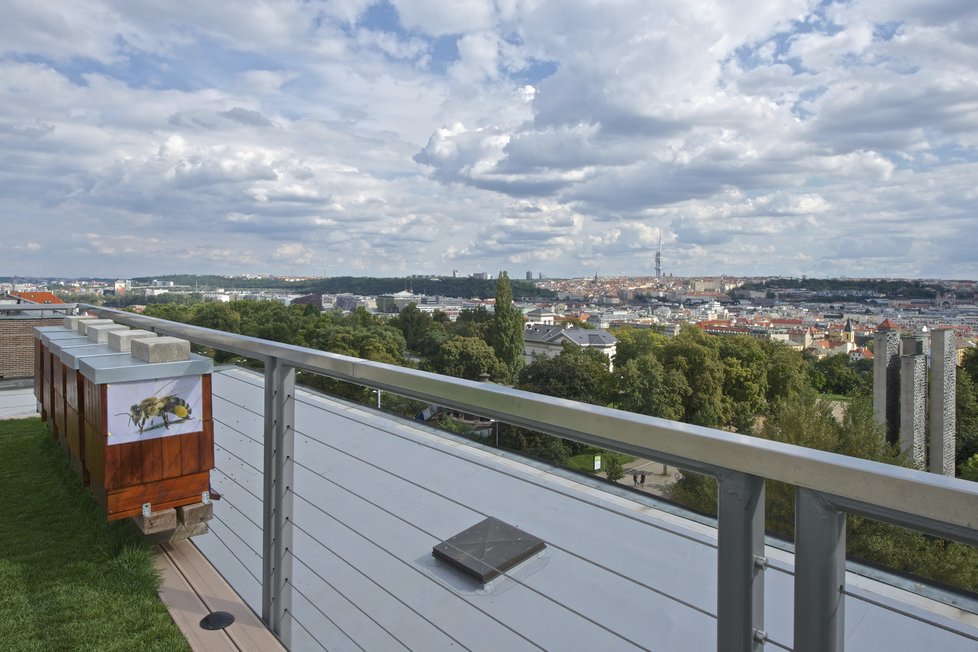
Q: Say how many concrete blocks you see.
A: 5